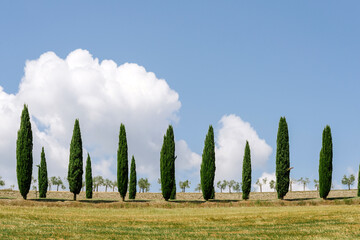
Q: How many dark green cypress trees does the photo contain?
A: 11